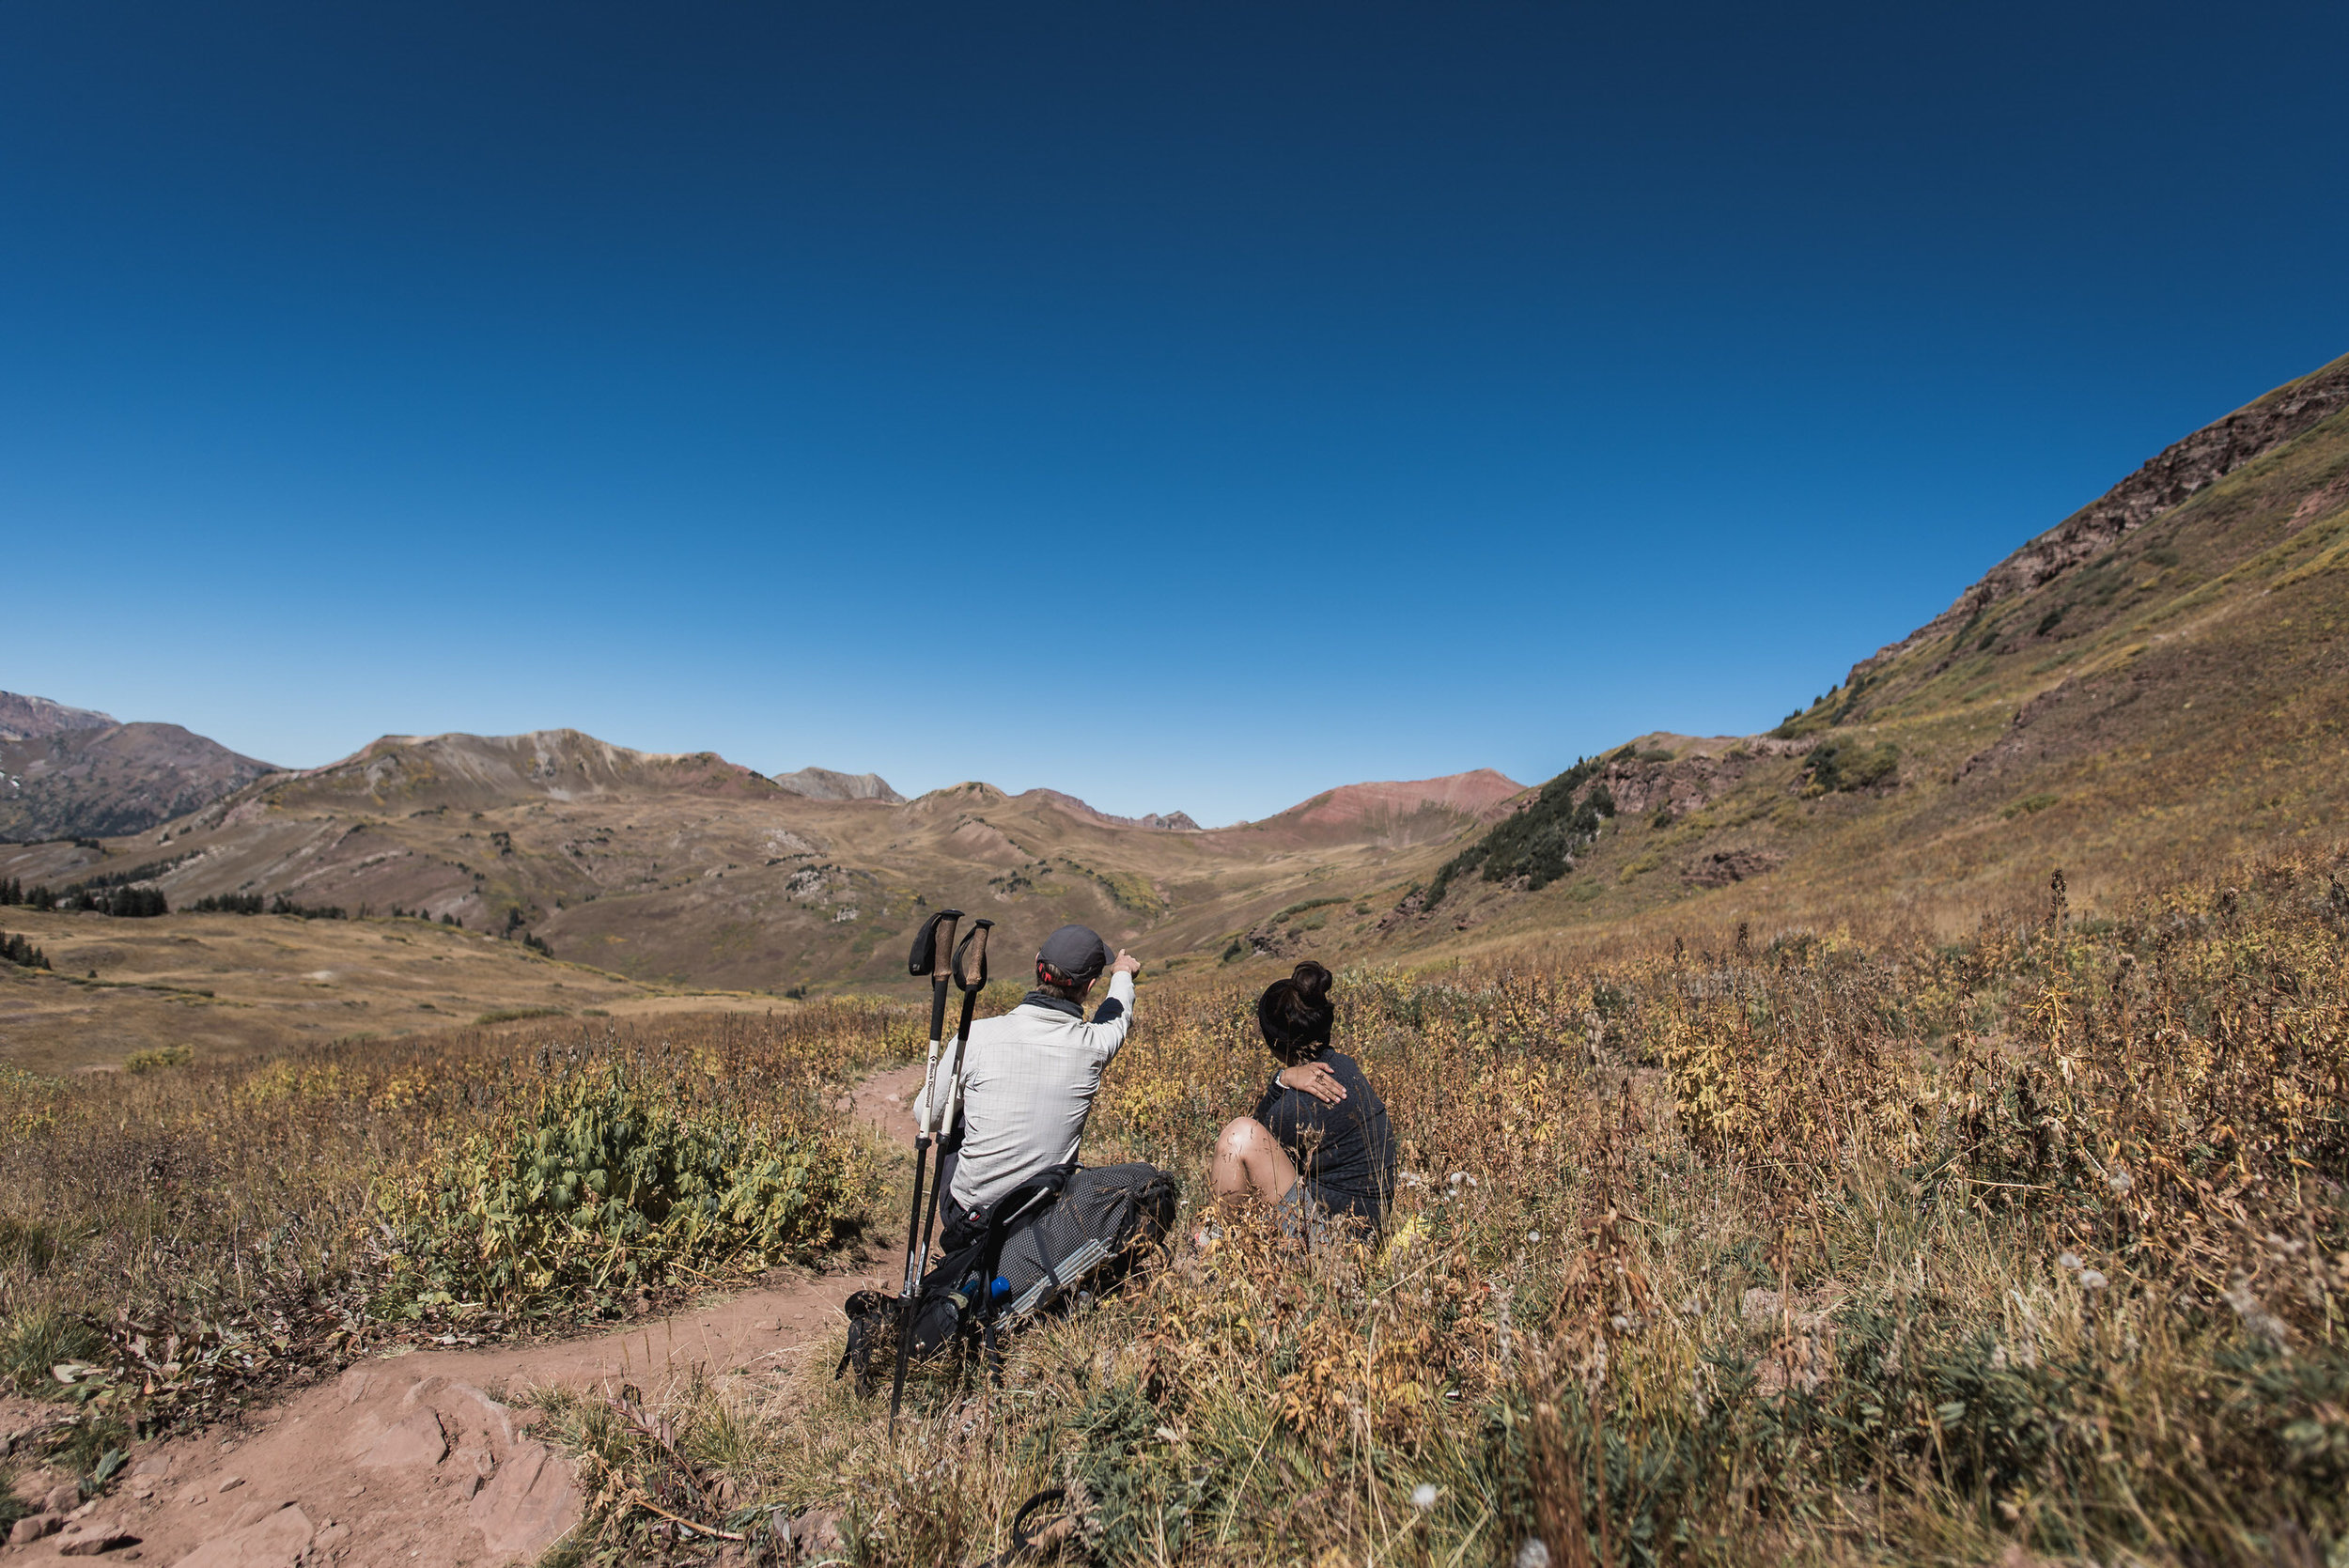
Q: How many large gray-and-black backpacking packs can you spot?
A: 1